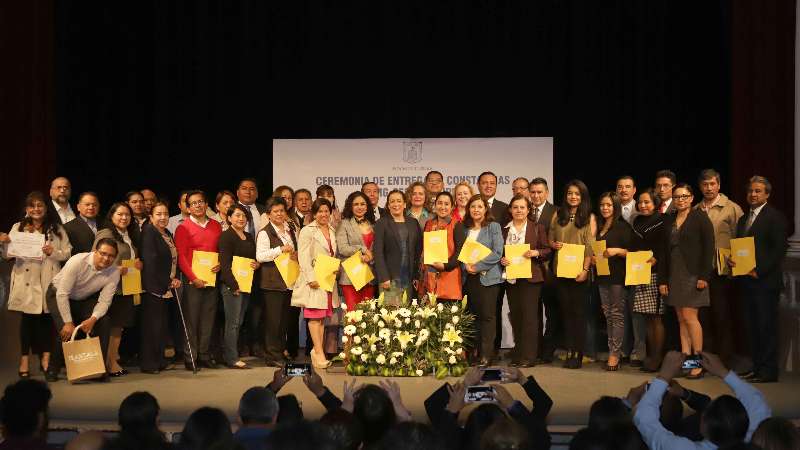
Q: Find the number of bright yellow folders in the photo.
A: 14